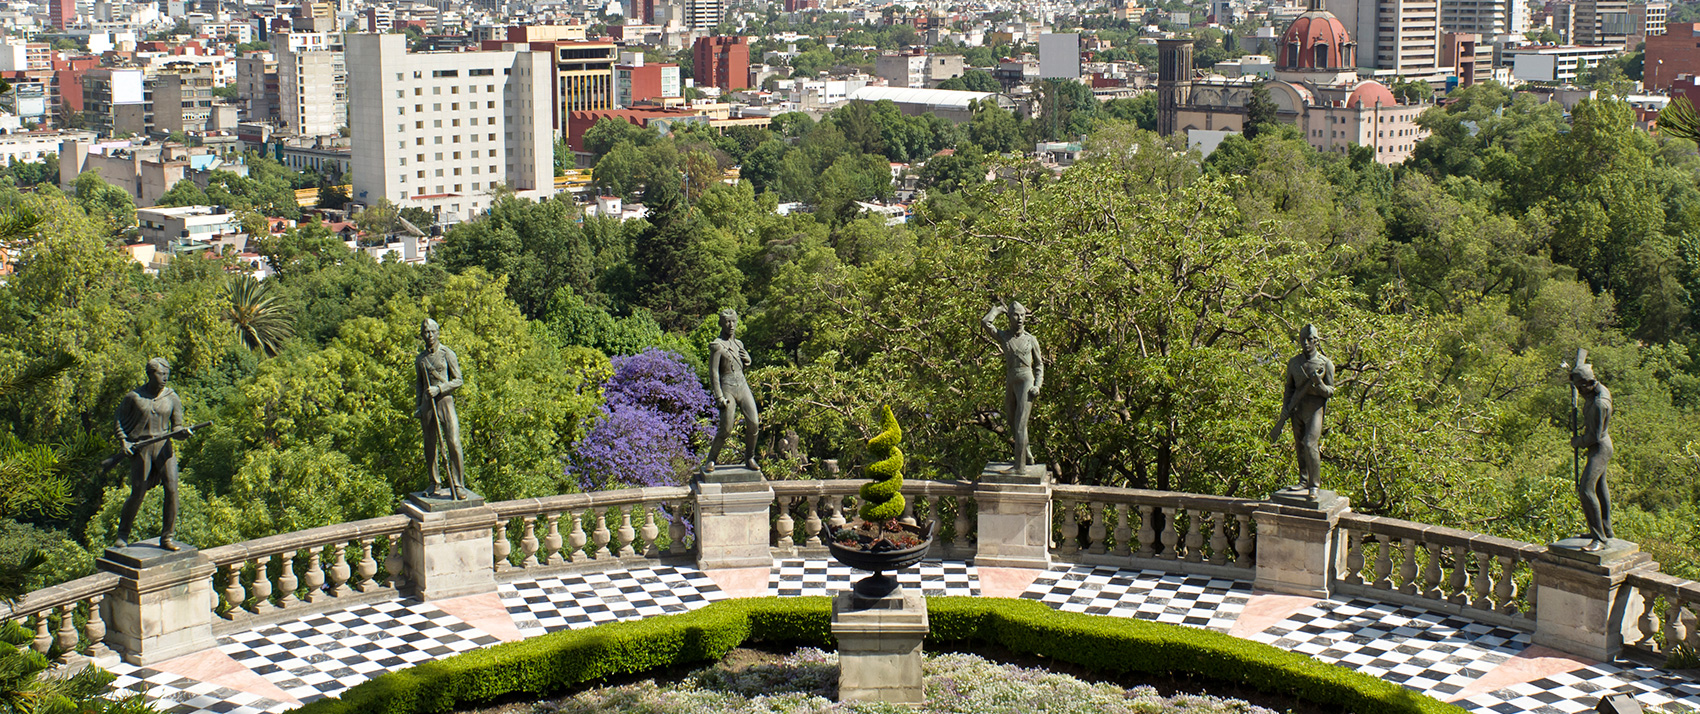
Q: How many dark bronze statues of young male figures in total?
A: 6